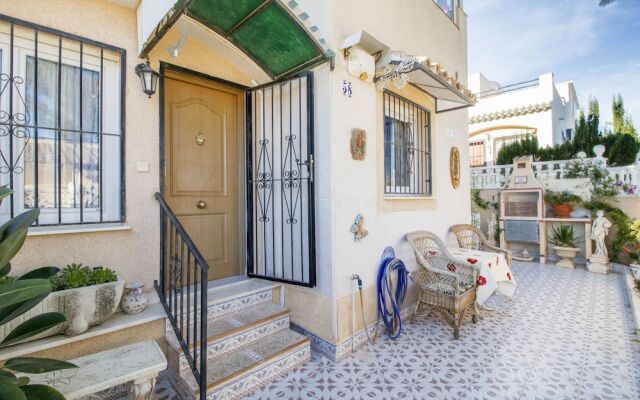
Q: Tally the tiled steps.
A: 3